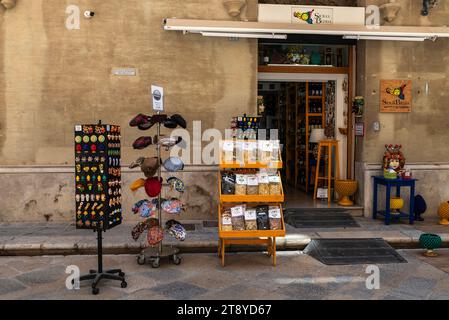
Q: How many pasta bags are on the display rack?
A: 15